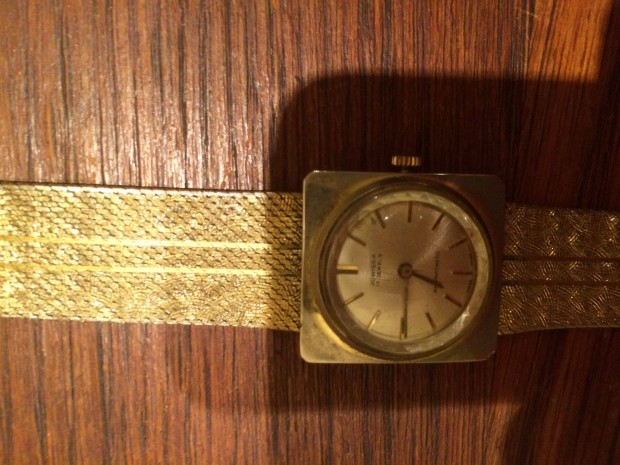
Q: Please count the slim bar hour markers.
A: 12